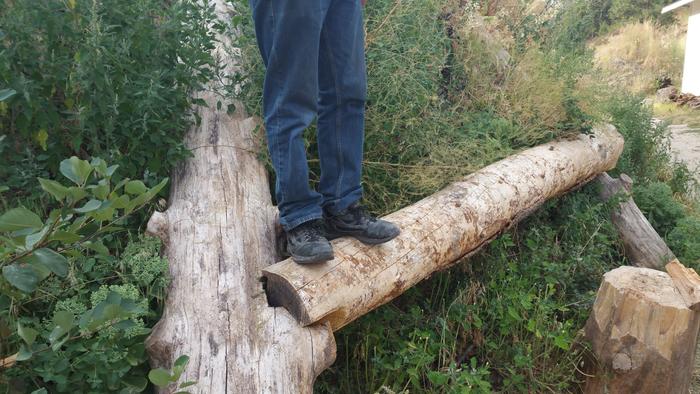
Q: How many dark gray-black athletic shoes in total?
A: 2